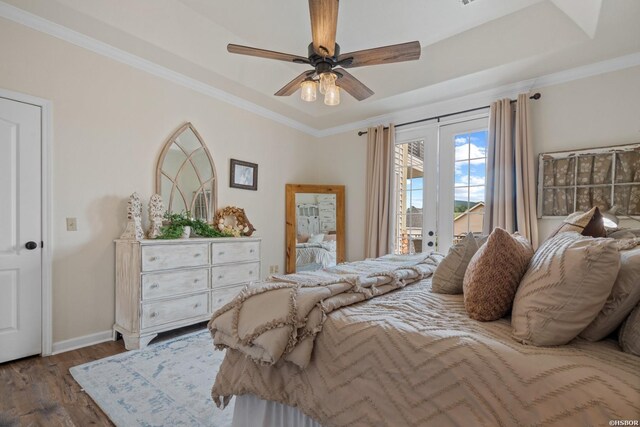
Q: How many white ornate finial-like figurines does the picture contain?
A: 2